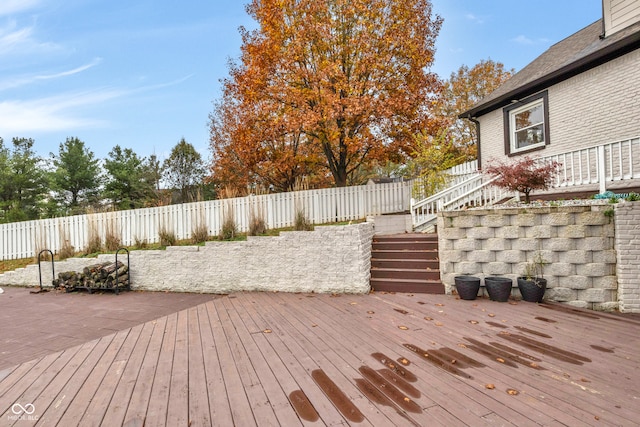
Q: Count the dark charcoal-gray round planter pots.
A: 3